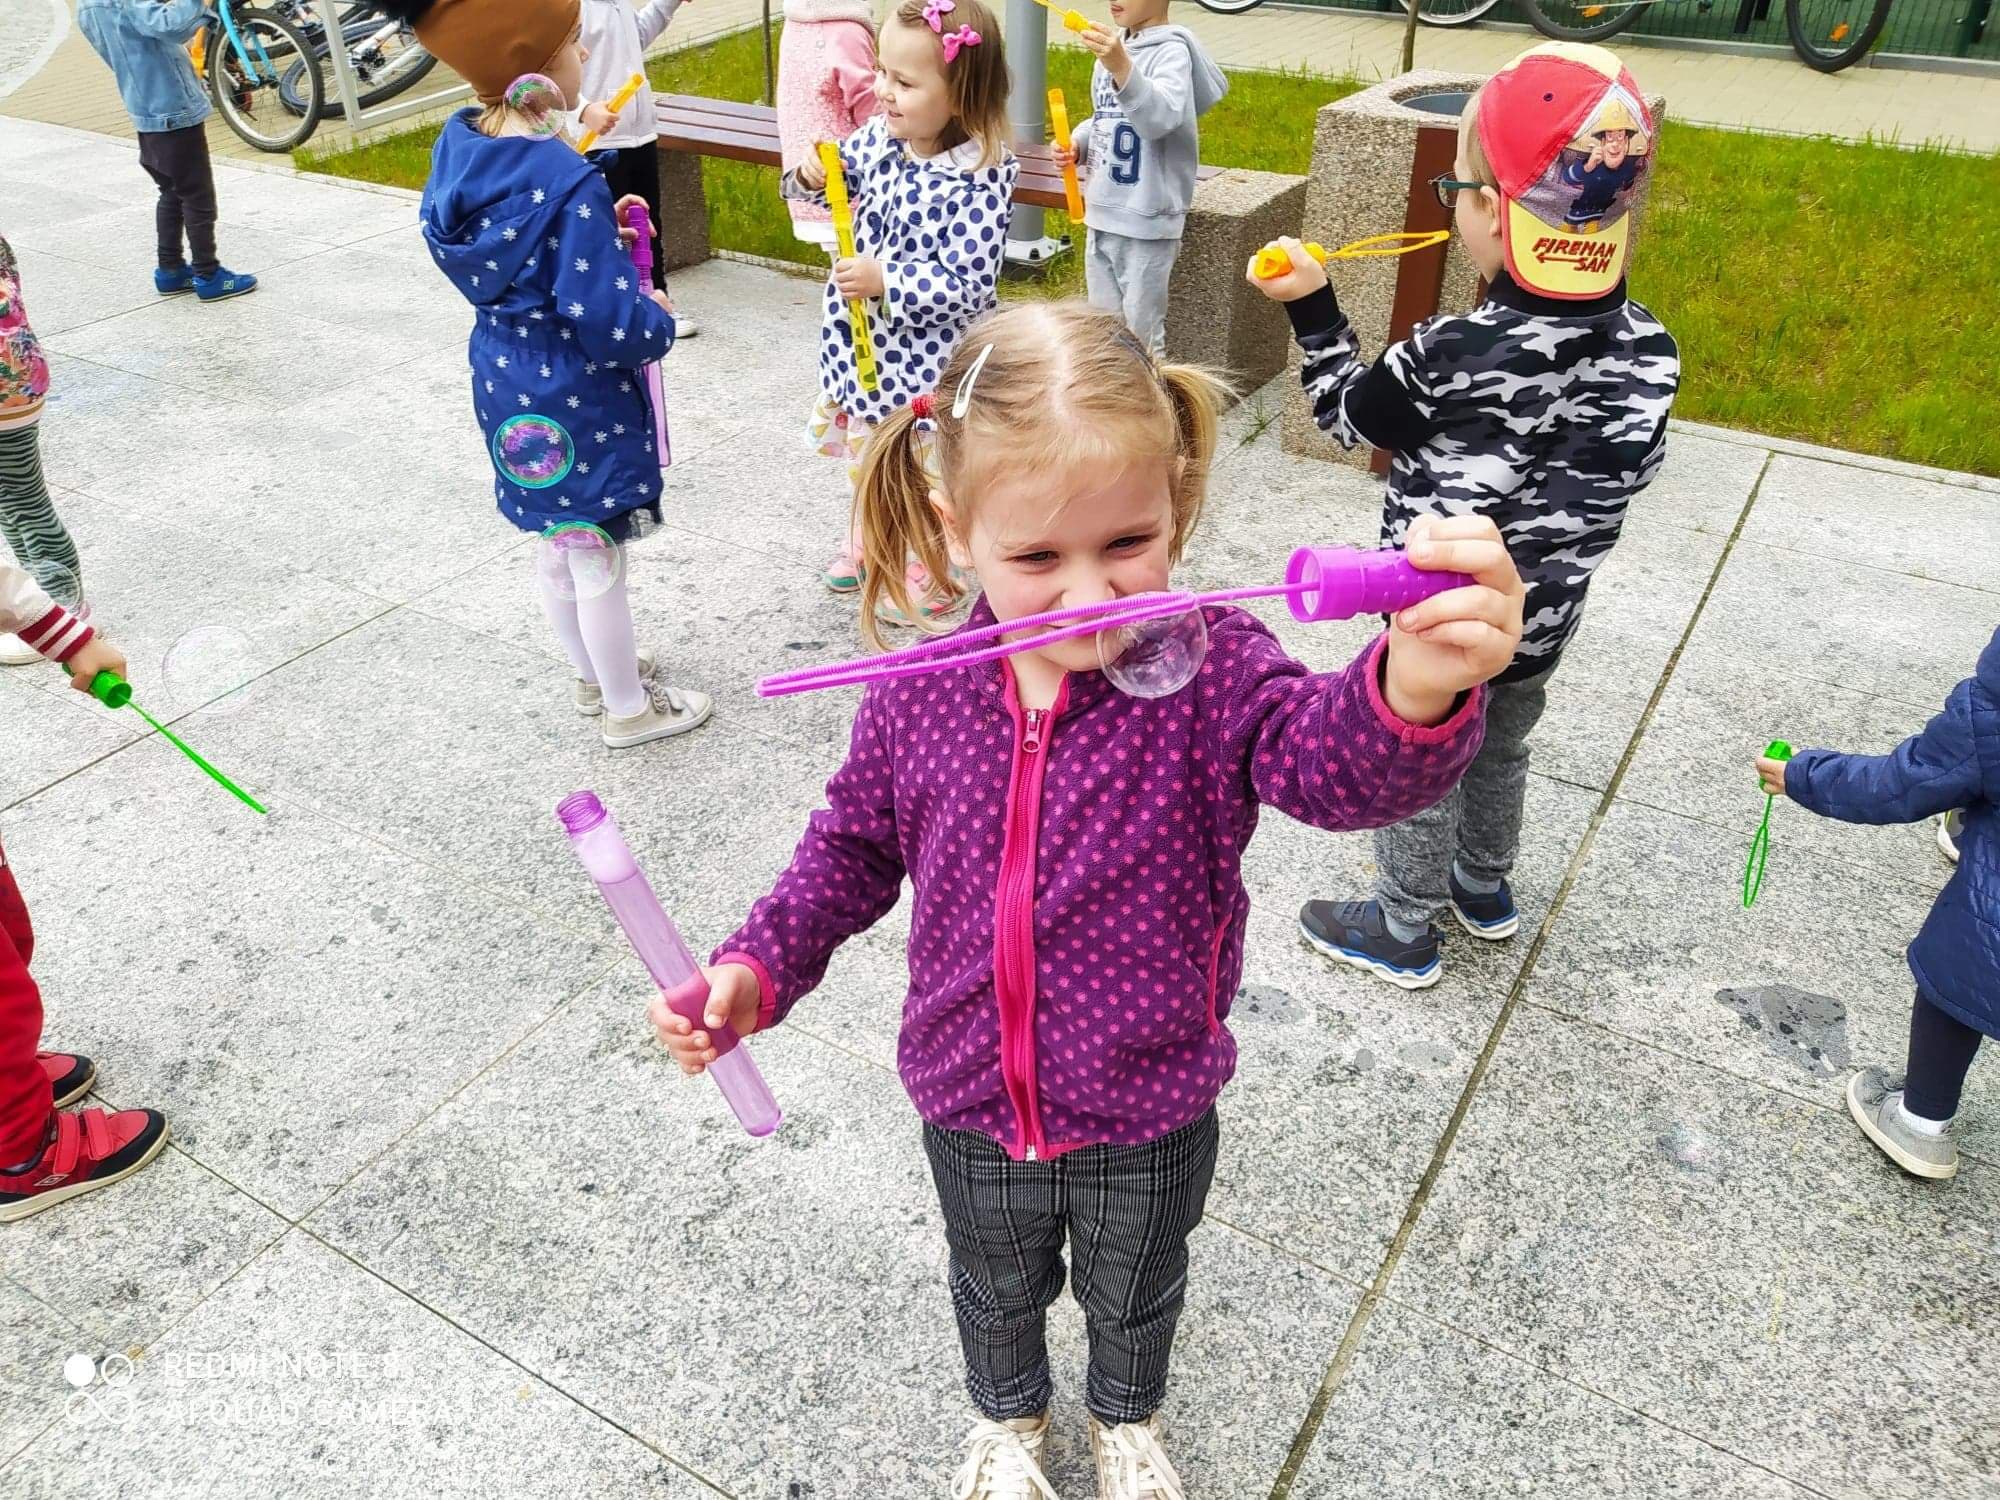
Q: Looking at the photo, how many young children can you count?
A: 11